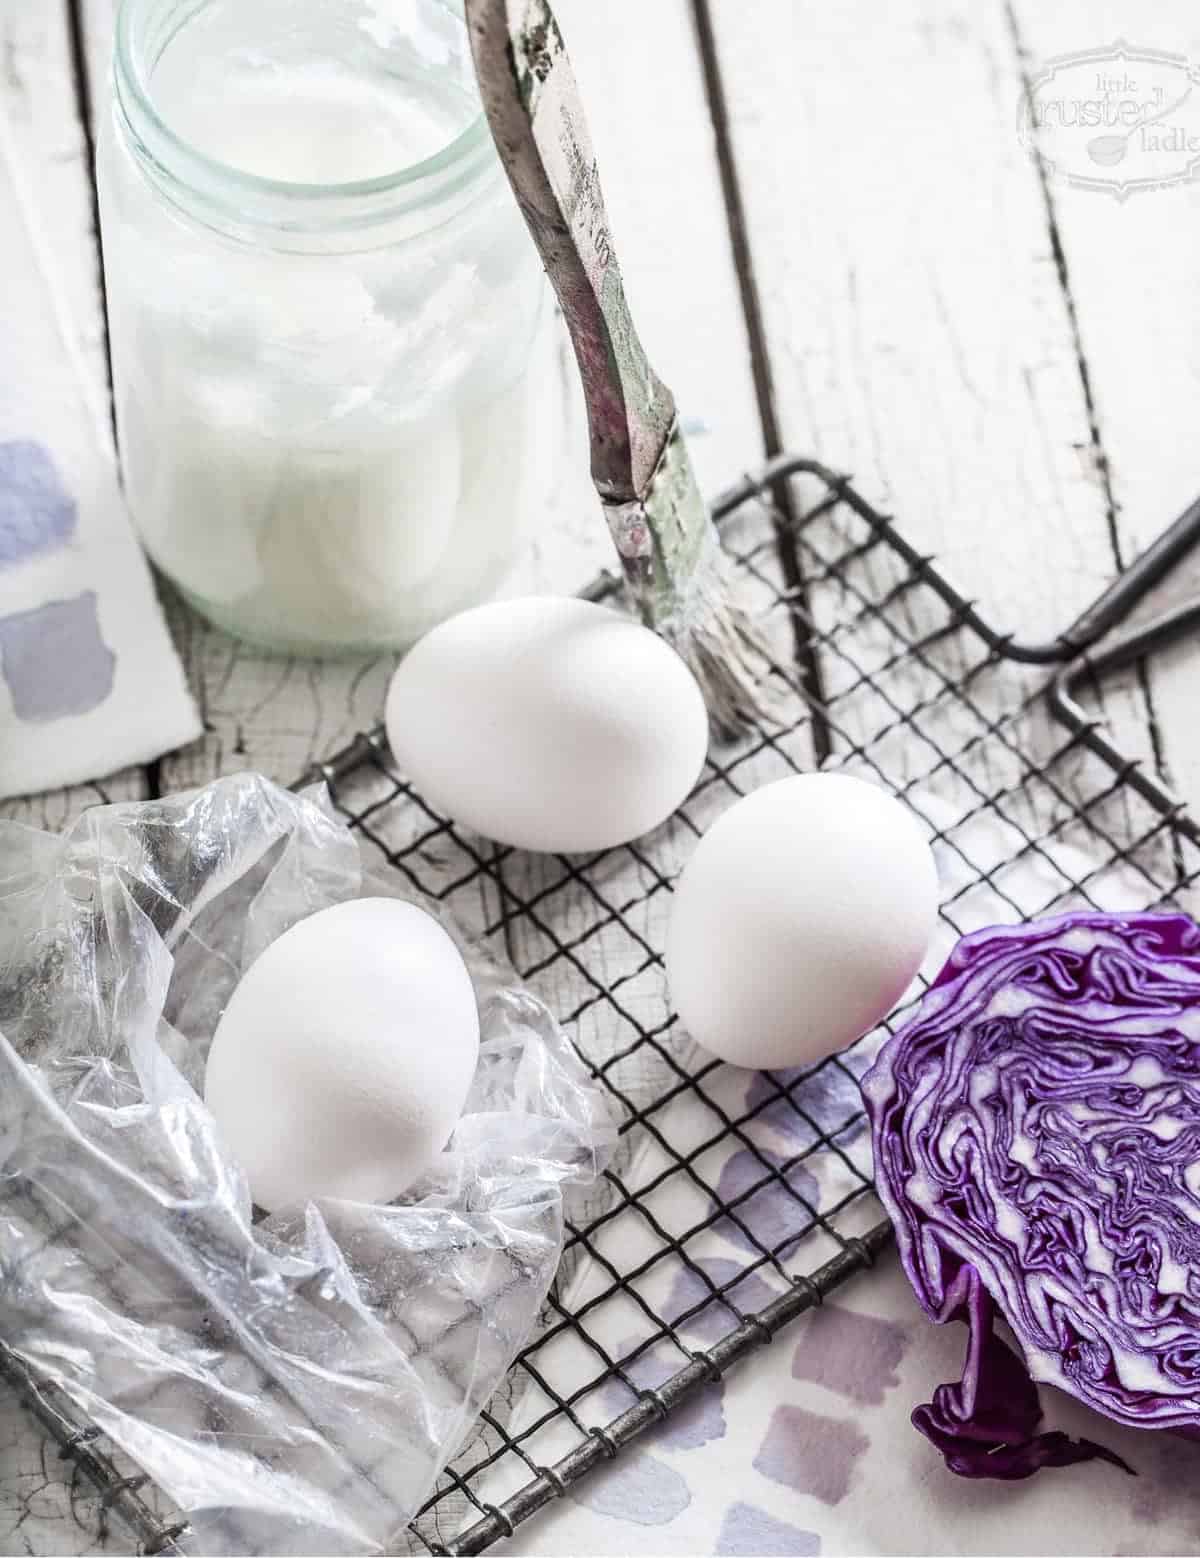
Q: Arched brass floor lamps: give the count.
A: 0